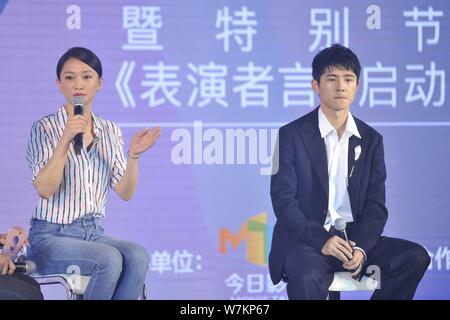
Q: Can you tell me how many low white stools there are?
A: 2